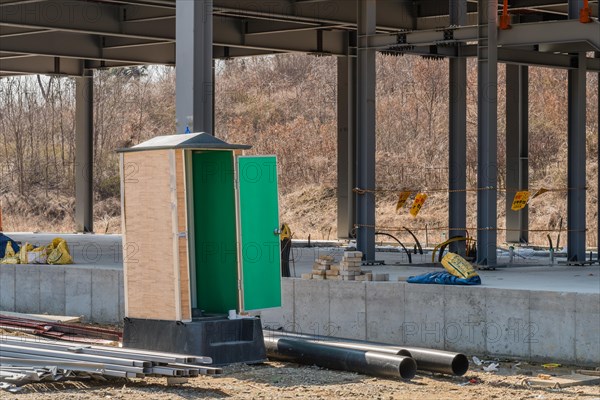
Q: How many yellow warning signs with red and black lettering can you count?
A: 3